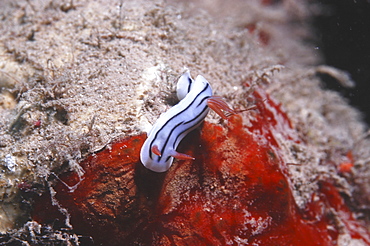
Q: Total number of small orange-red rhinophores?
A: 2